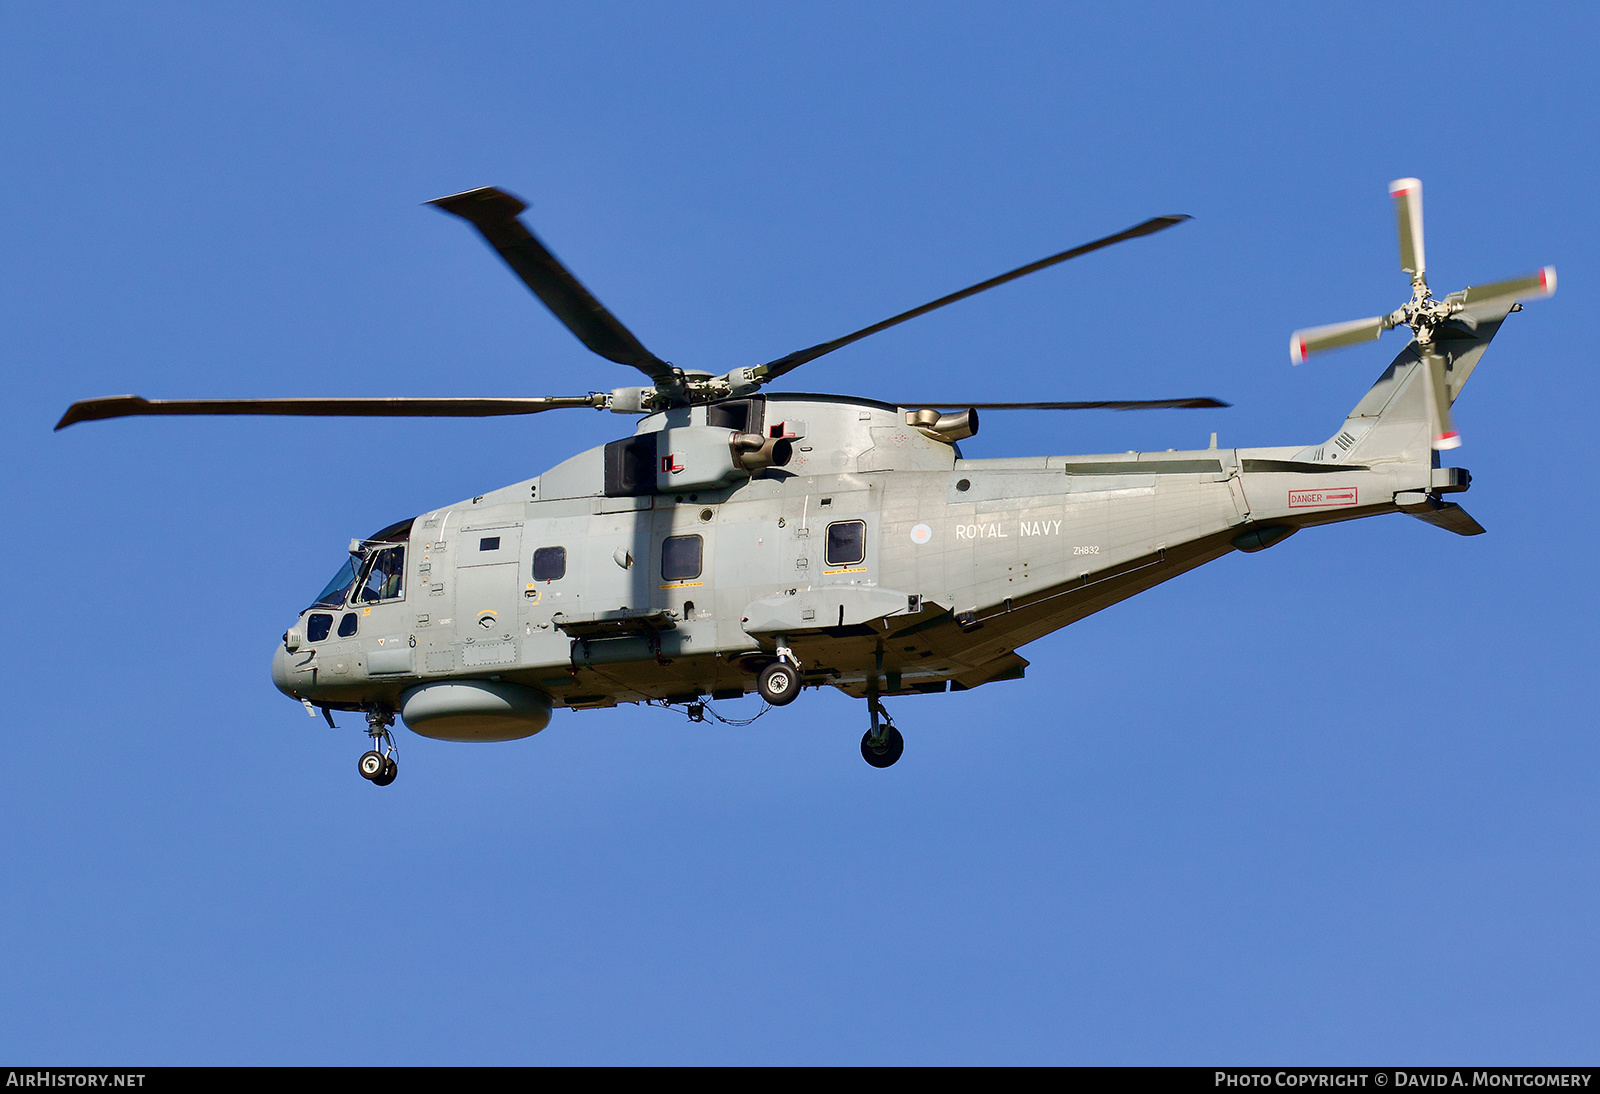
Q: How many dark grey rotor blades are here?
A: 4